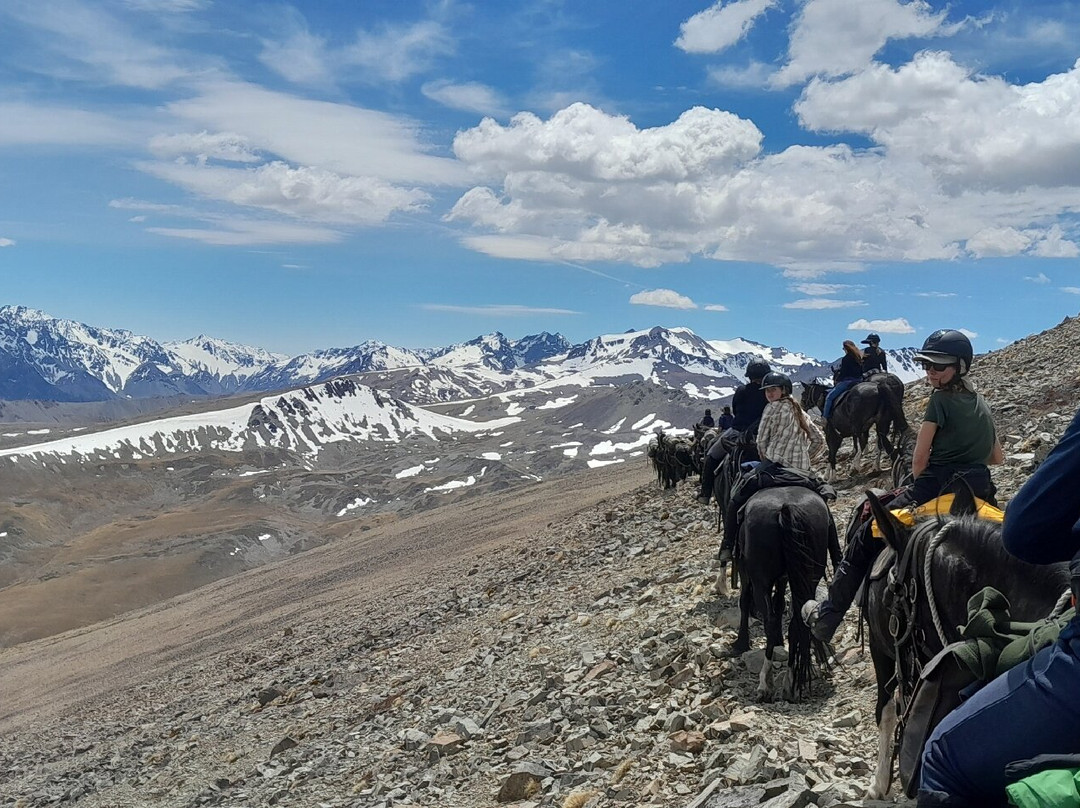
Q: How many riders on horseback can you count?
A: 8